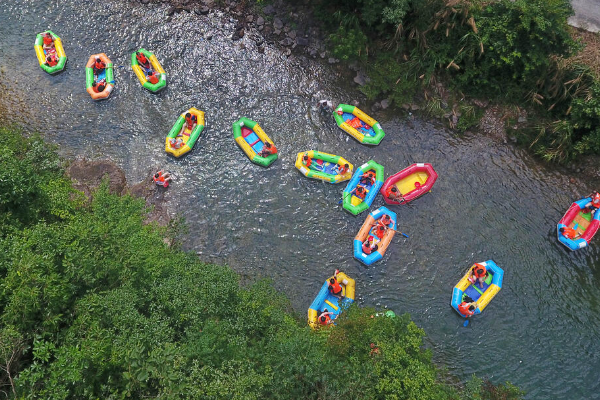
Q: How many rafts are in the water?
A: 13